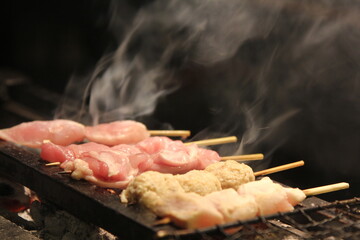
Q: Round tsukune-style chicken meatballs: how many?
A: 3